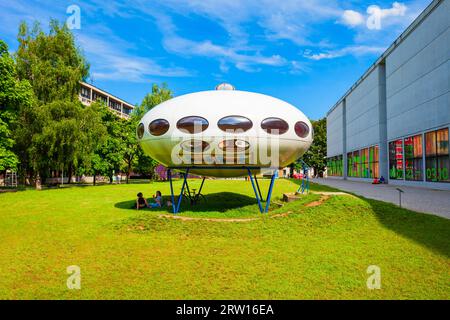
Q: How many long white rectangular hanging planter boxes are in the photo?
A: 0